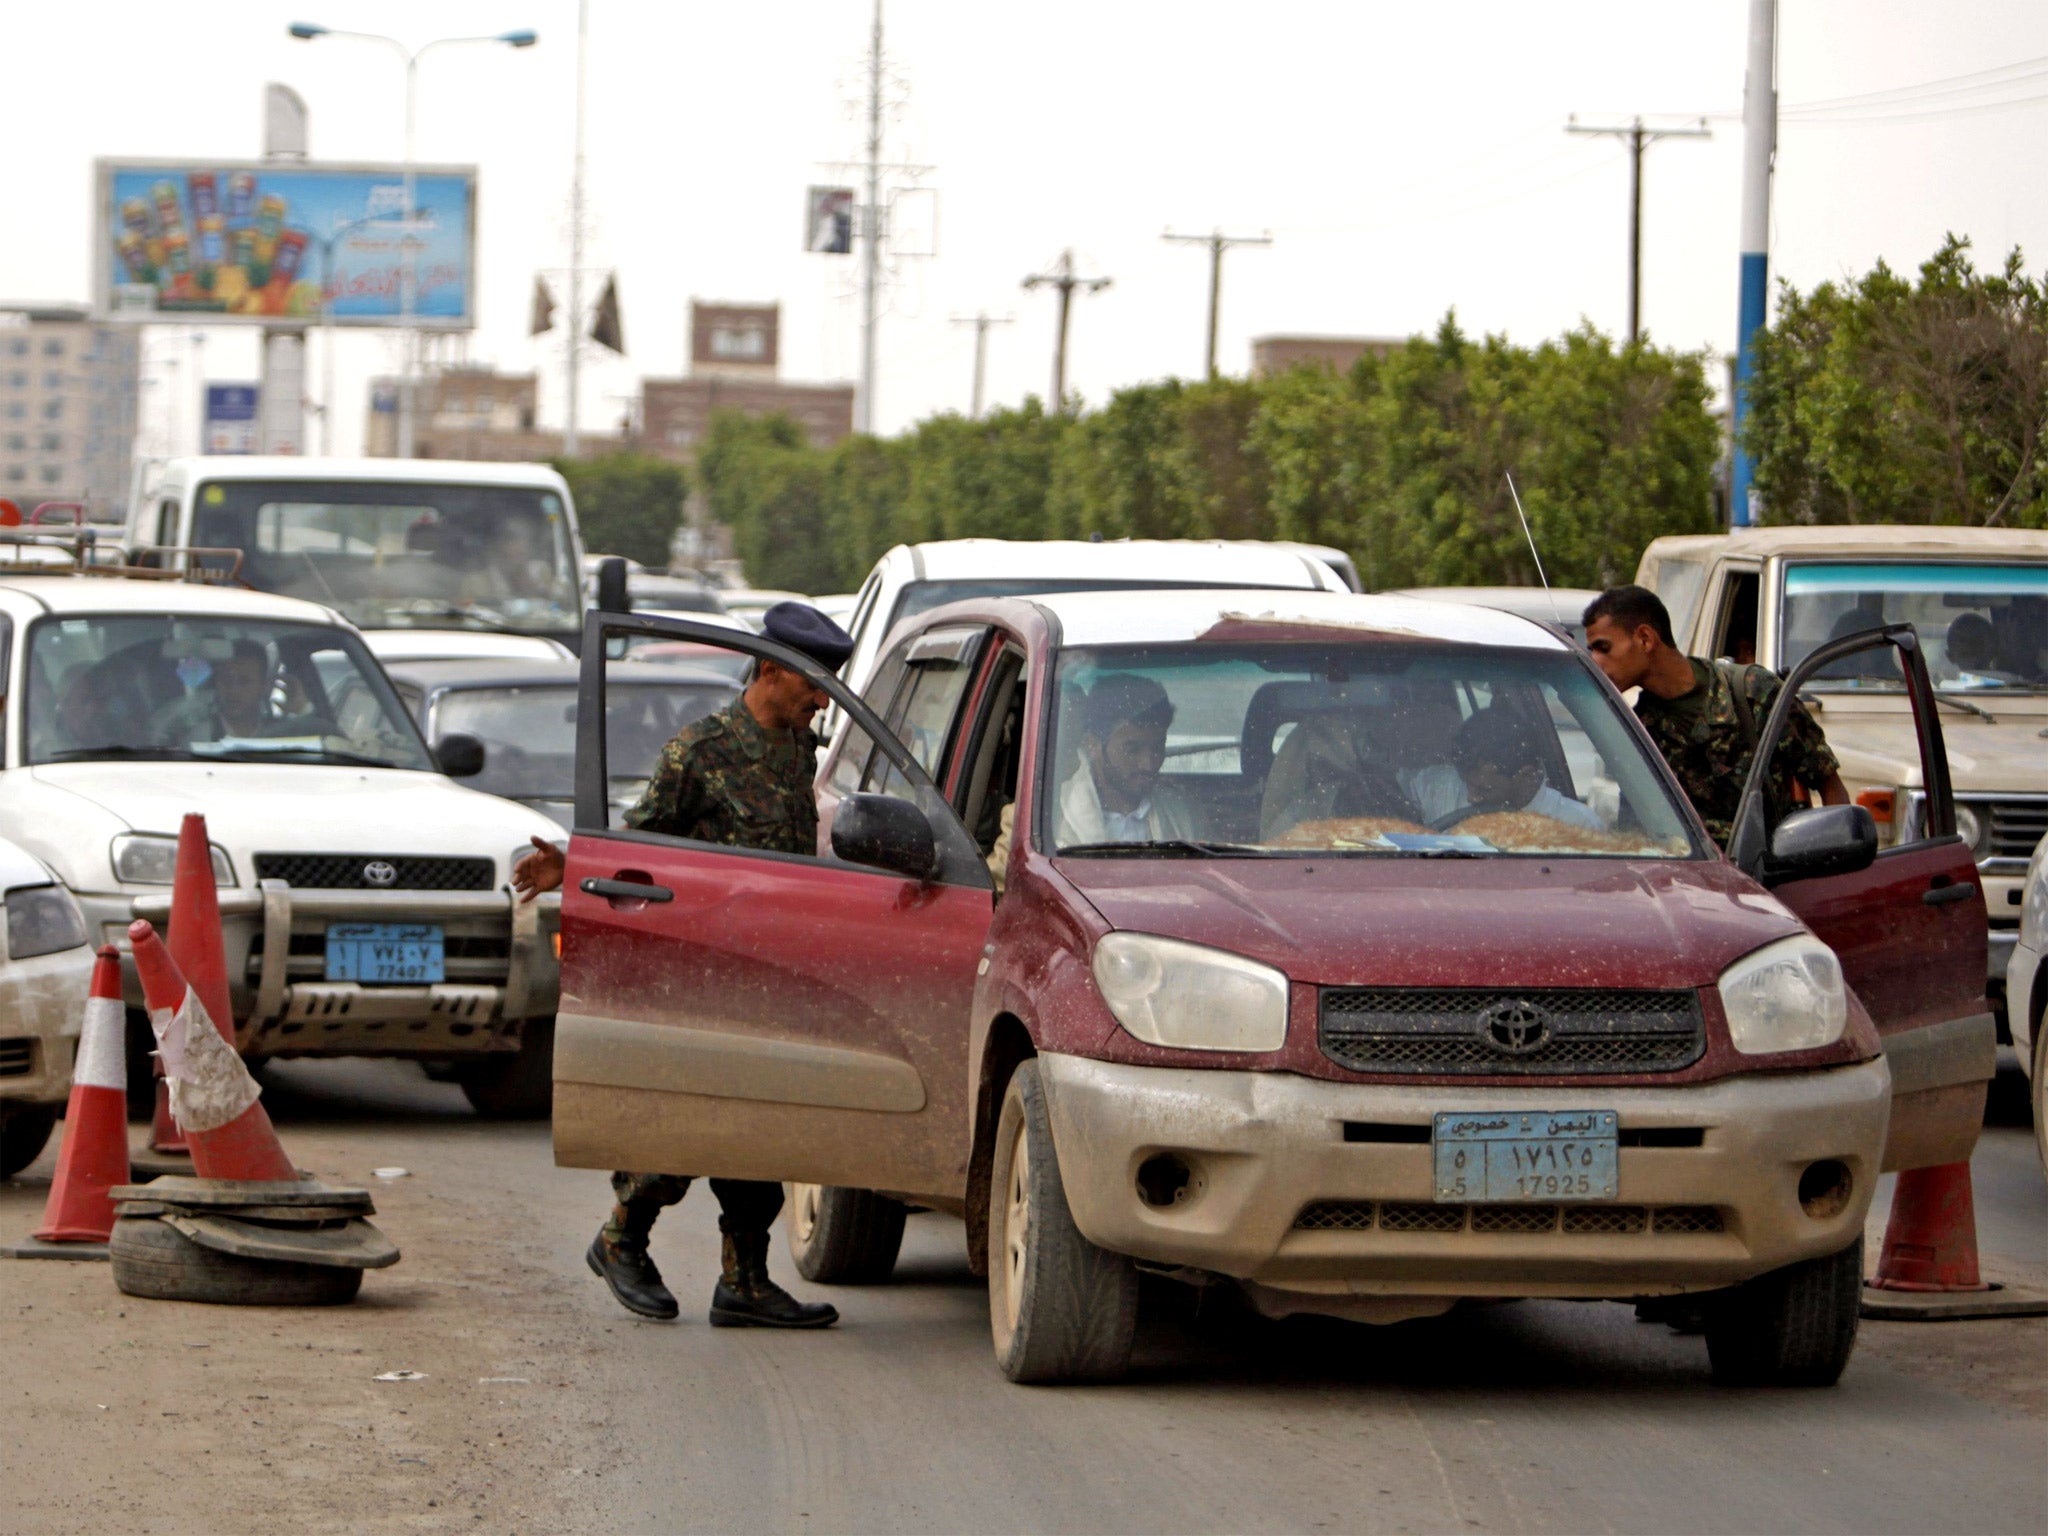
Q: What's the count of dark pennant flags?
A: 2